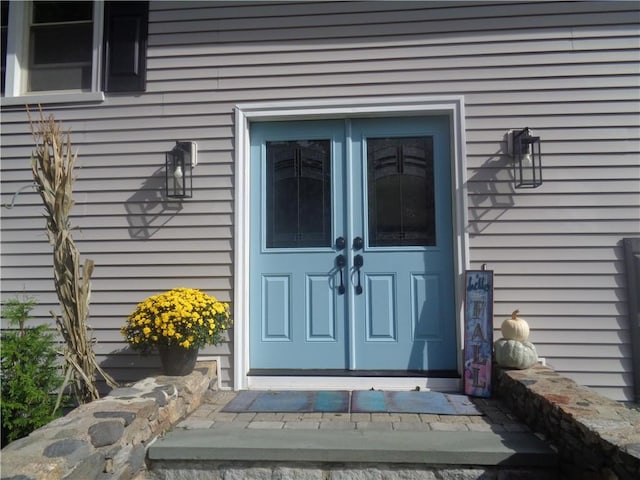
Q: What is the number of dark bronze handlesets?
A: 2